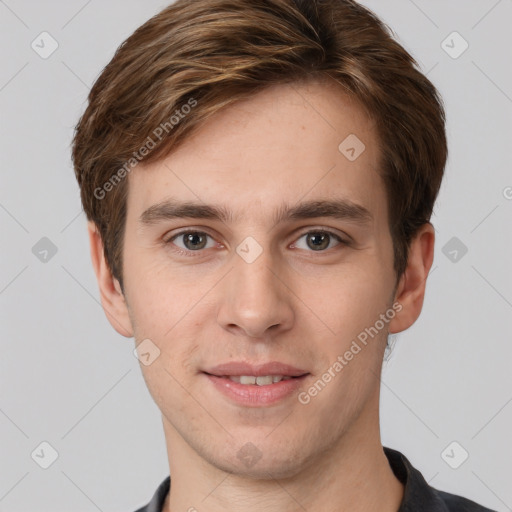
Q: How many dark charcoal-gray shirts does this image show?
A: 1